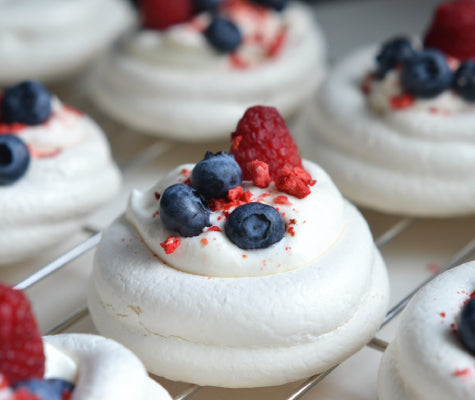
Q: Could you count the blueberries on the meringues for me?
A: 13